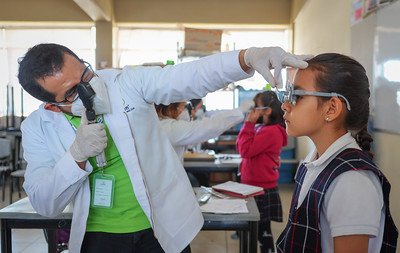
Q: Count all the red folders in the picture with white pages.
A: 1